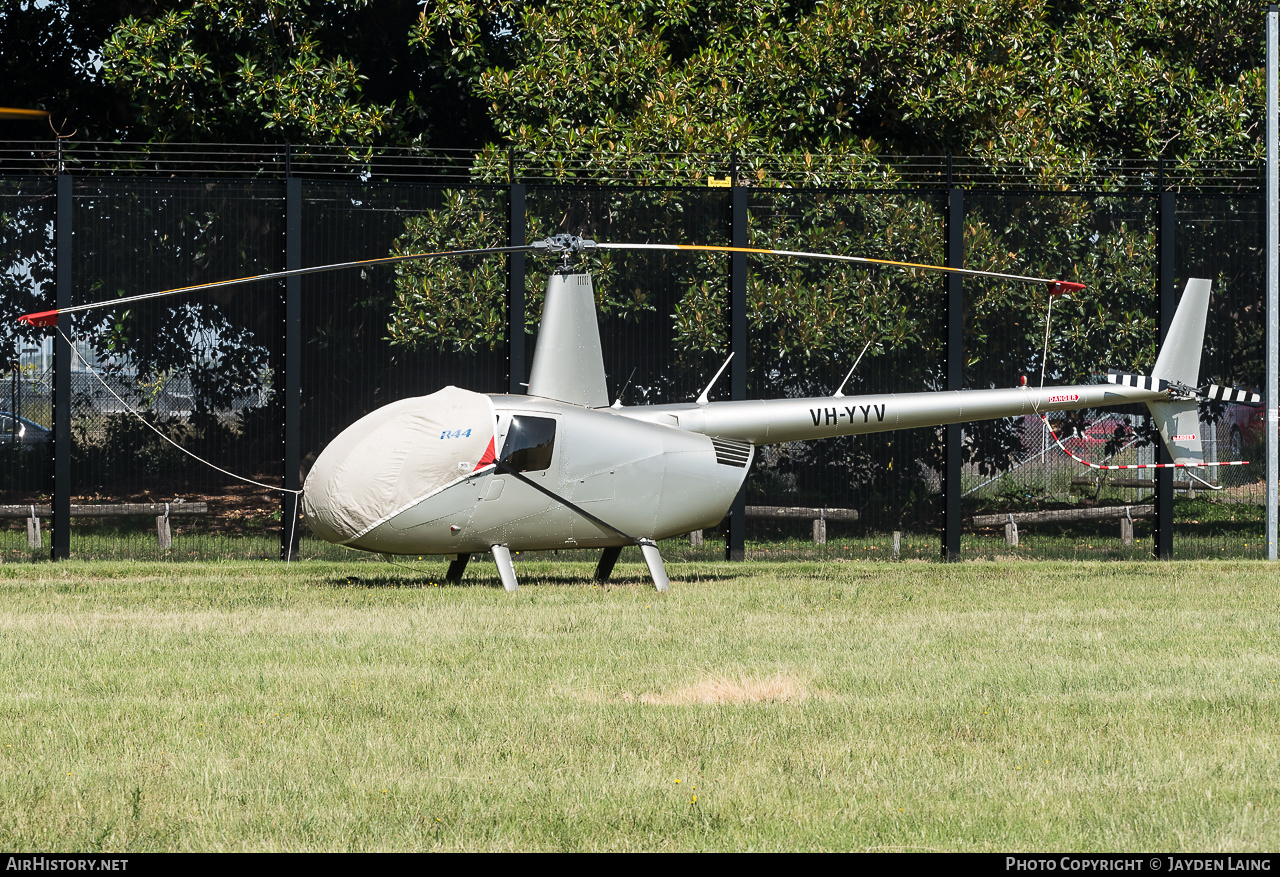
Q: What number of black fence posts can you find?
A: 6